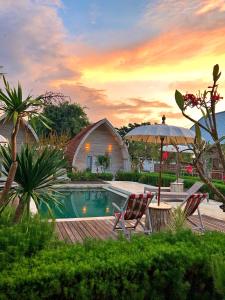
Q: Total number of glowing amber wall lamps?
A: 2